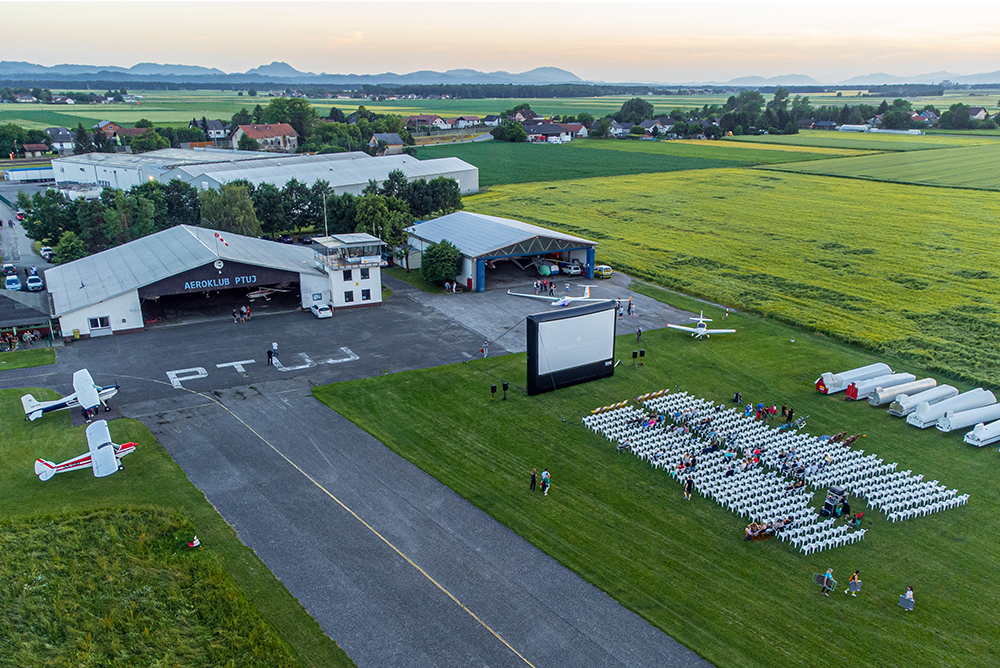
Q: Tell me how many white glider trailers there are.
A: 7